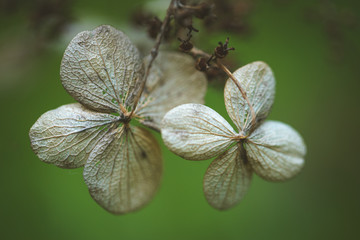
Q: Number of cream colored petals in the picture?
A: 8